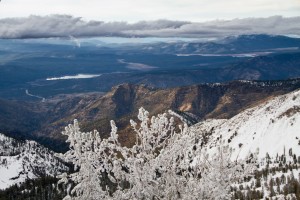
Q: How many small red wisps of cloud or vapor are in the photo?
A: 0